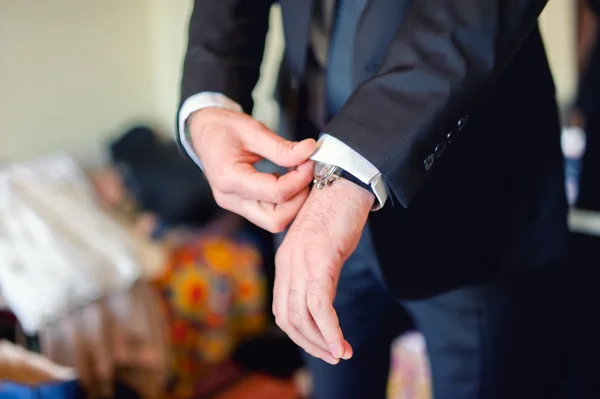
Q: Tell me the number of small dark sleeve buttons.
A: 4